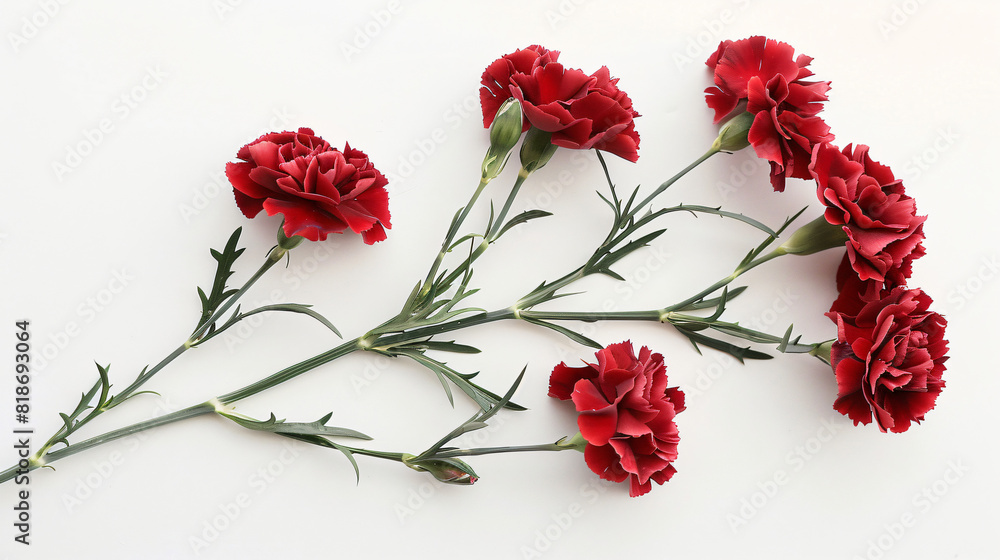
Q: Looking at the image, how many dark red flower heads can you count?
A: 6